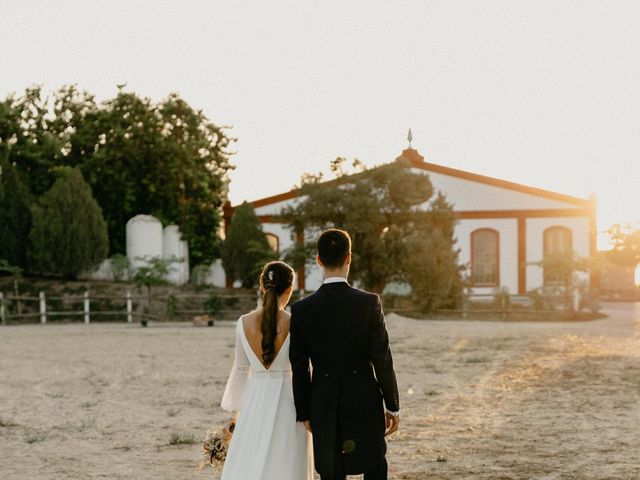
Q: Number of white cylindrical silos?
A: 2